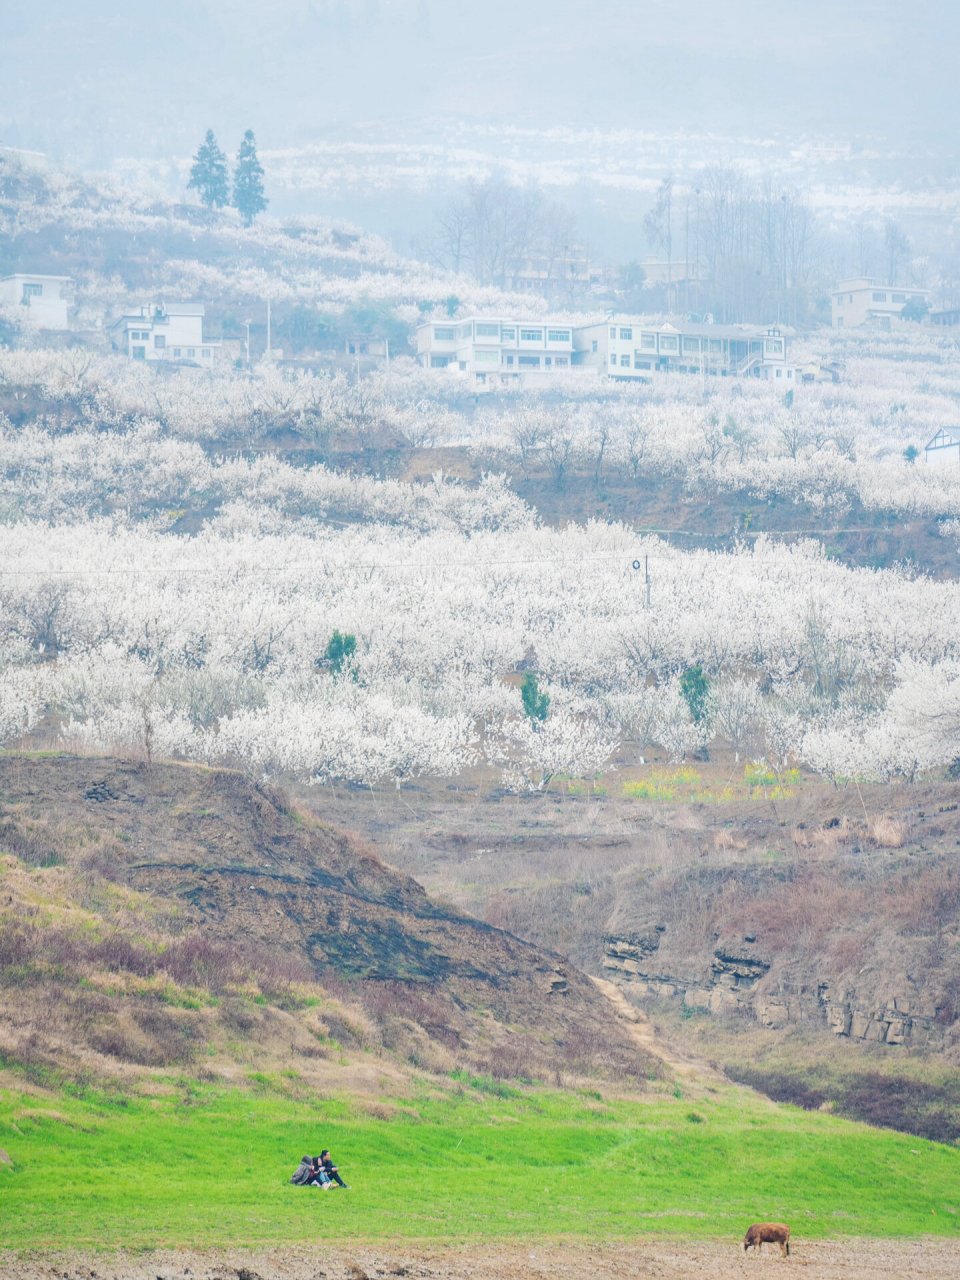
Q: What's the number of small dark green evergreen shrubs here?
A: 3